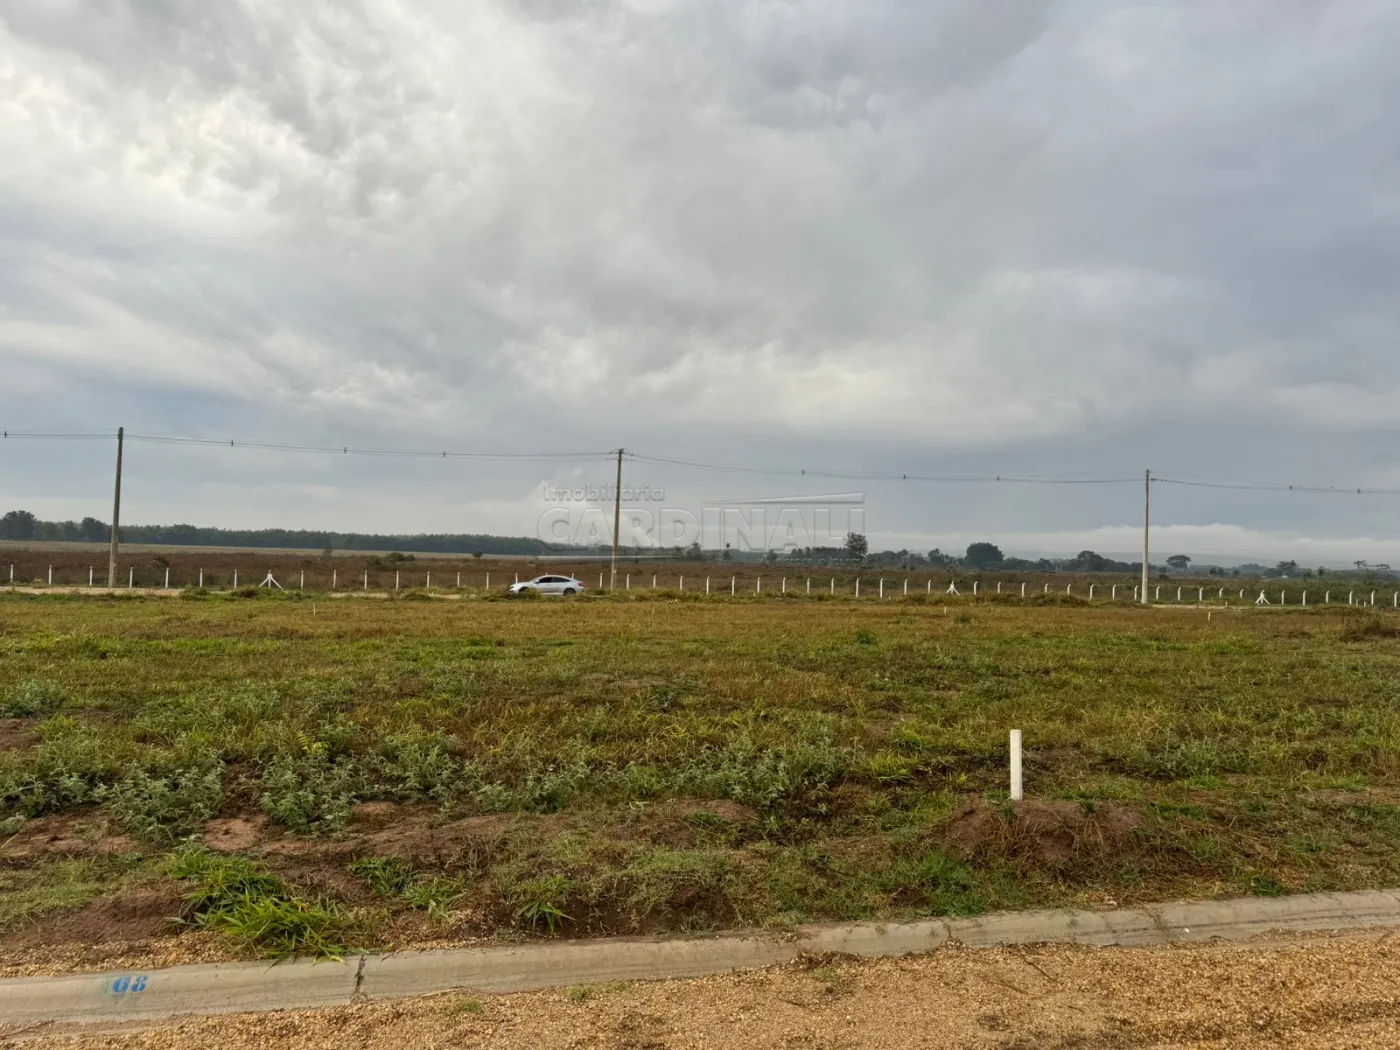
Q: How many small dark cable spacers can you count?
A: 9